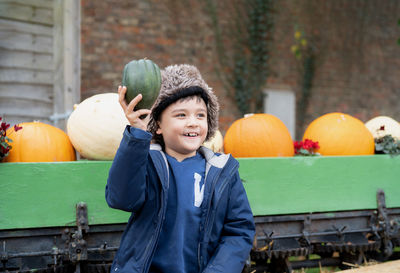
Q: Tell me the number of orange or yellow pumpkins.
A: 3